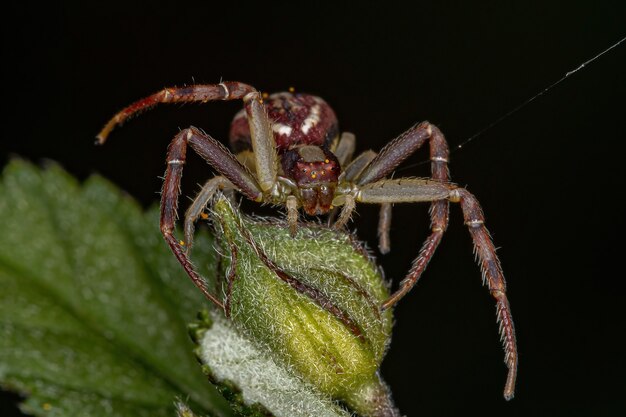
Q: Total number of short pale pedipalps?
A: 2